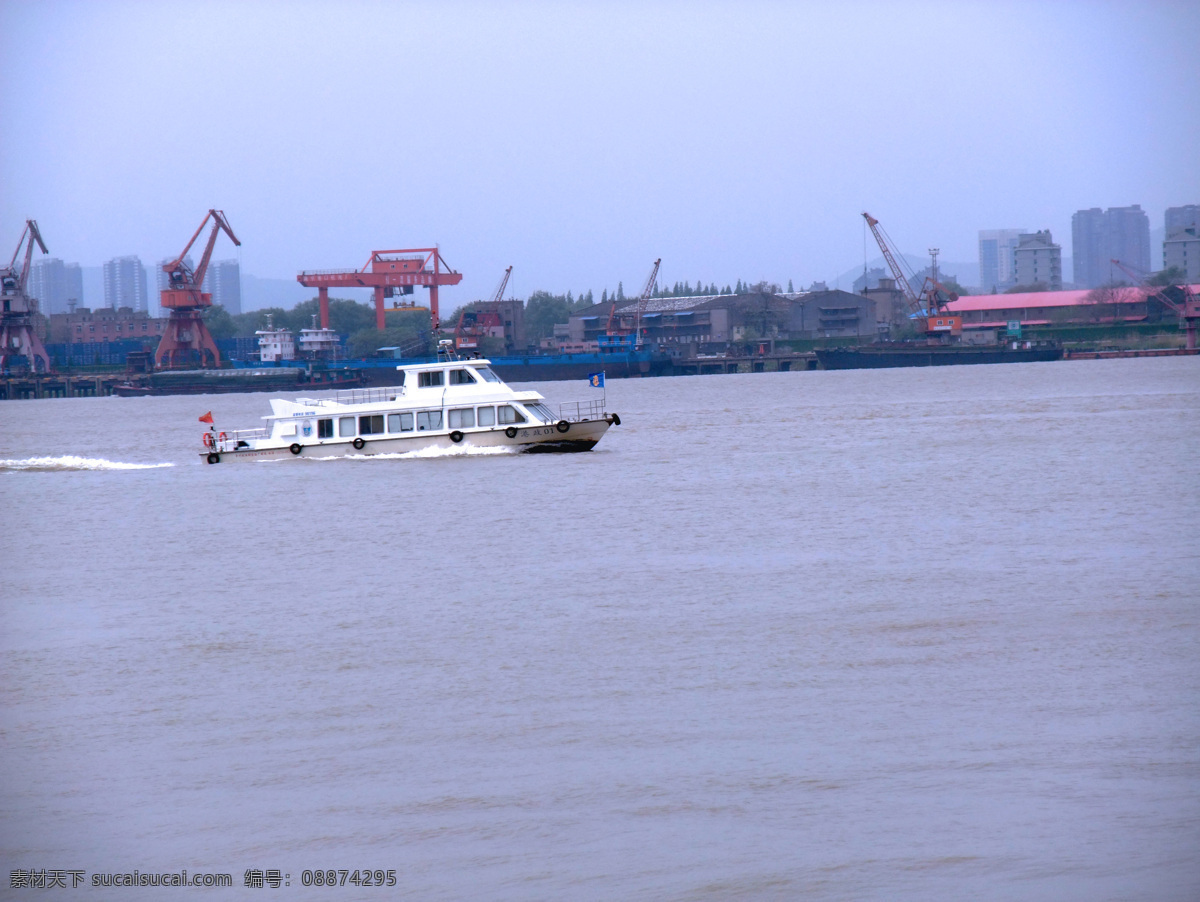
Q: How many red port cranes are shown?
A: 7